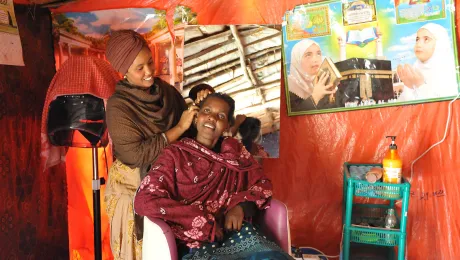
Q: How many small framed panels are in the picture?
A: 3